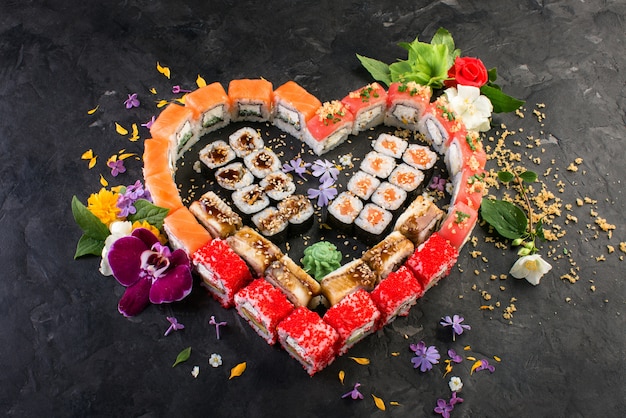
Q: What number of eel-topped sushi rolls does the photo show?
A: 6